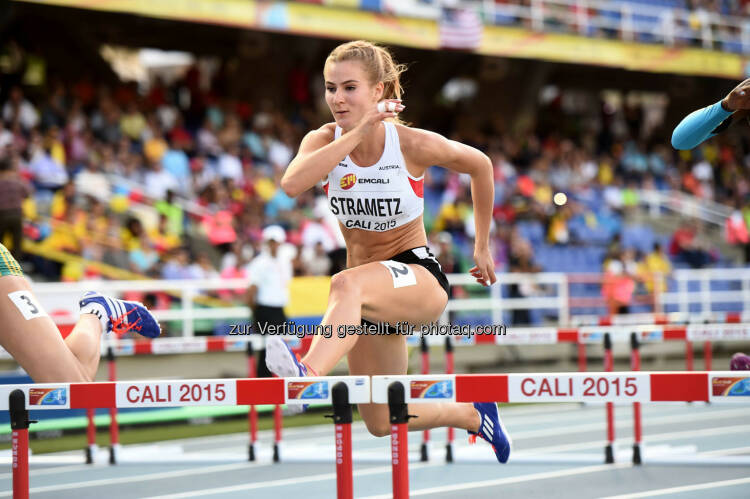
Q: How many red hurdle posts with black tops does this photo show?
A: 9